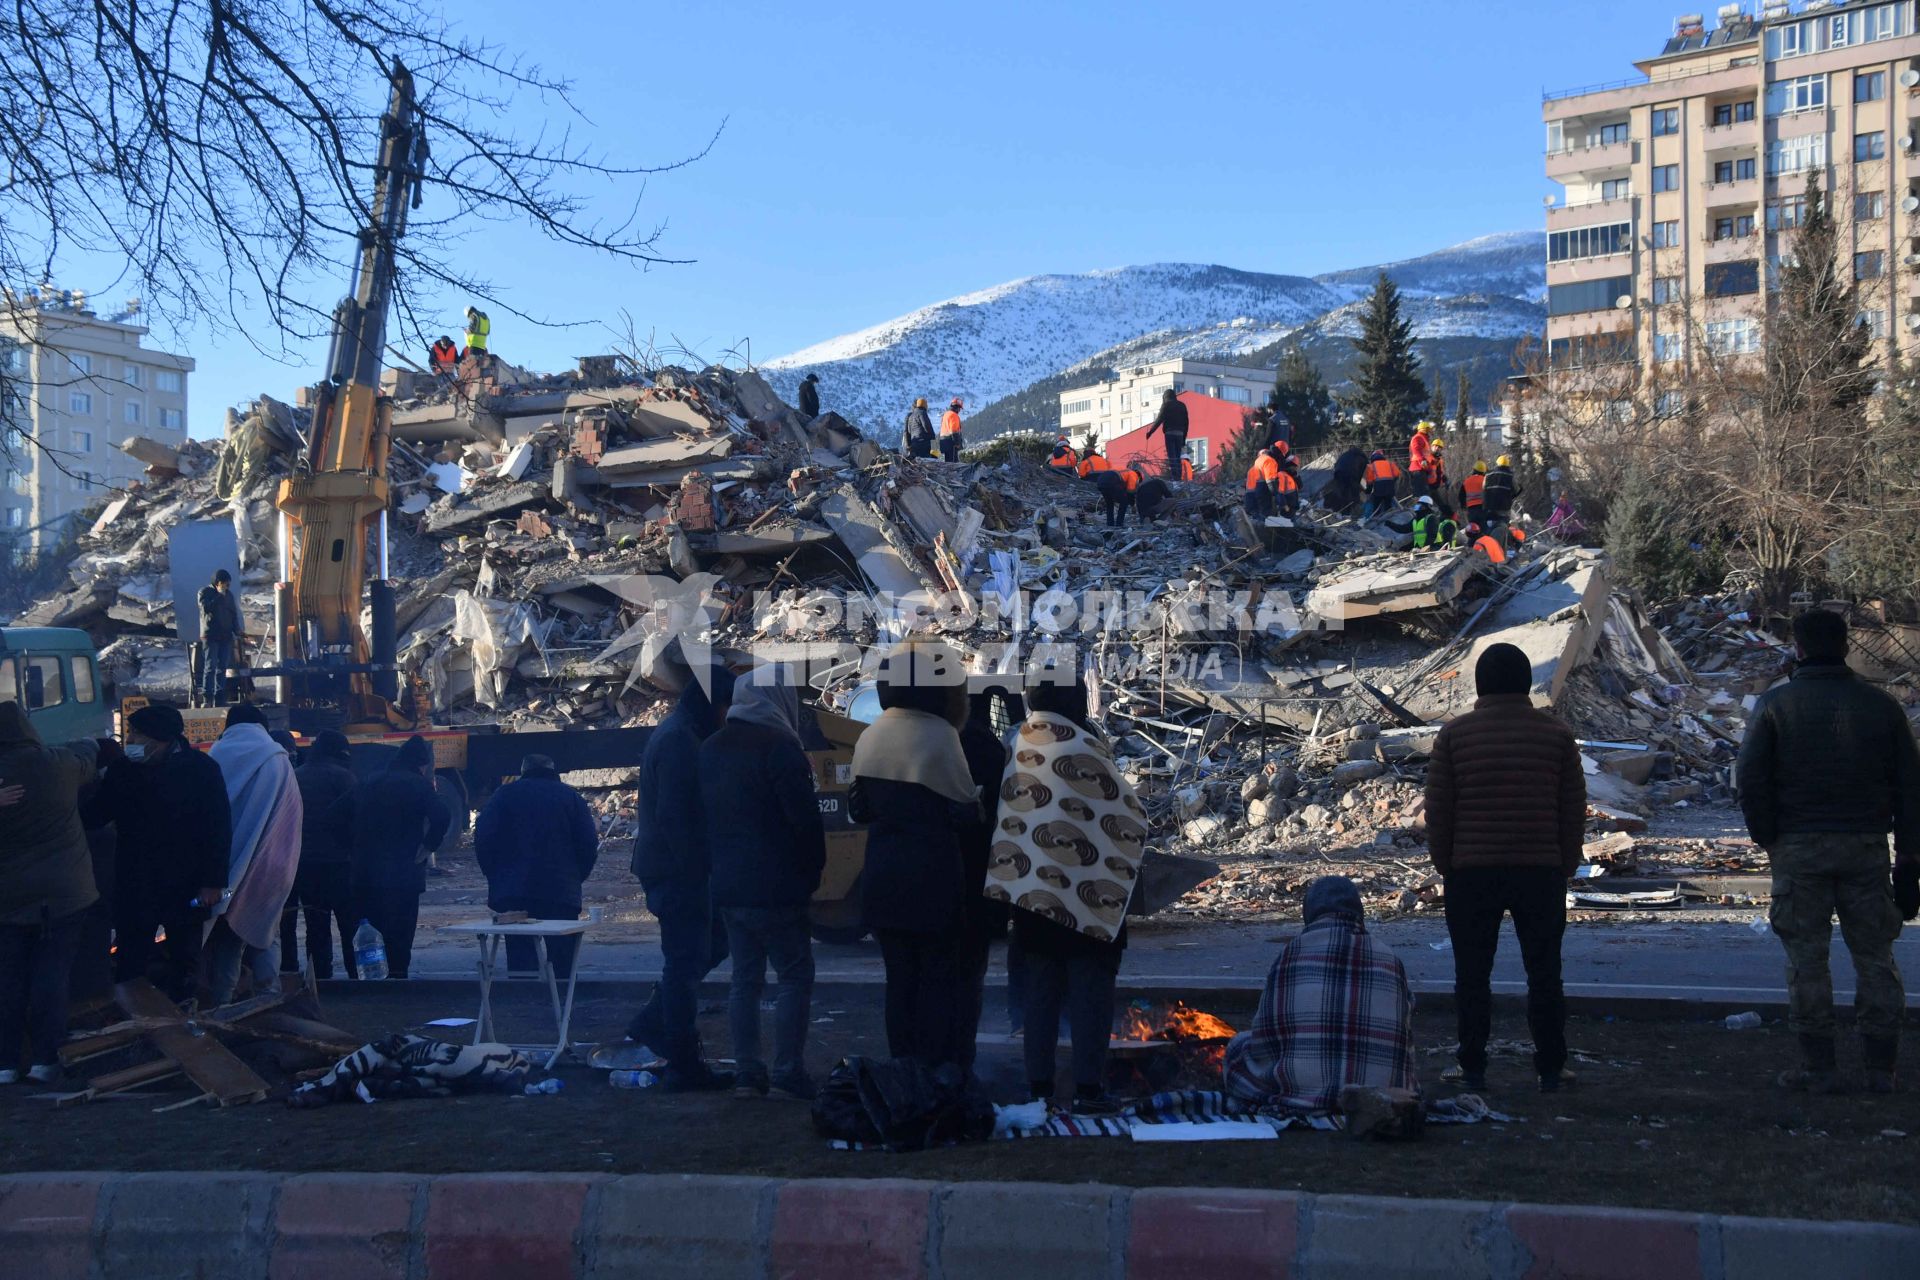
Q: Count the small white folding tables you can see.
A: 1